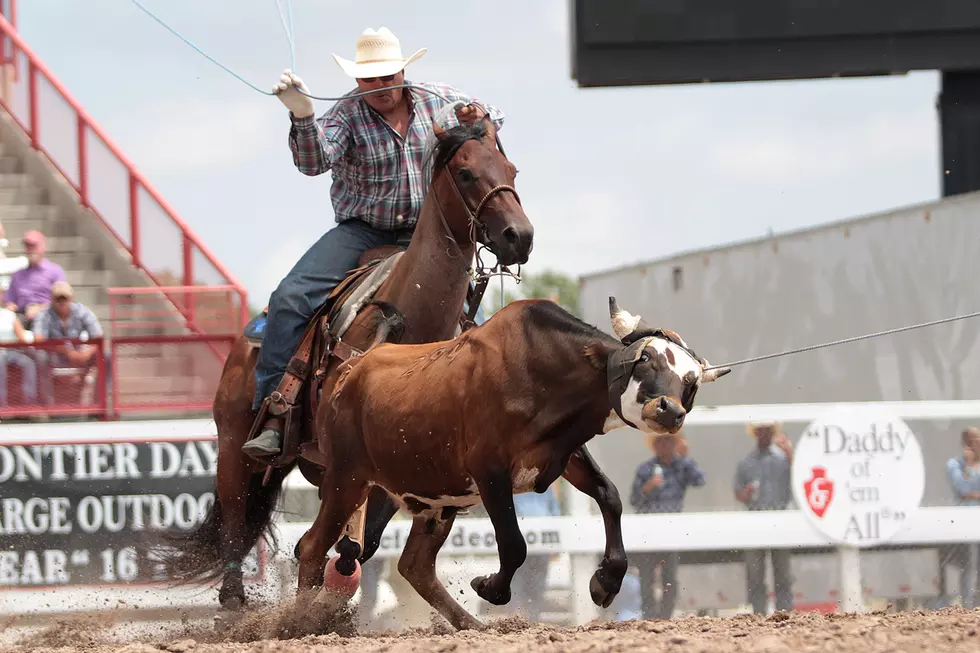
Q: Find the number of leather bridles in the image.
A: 1